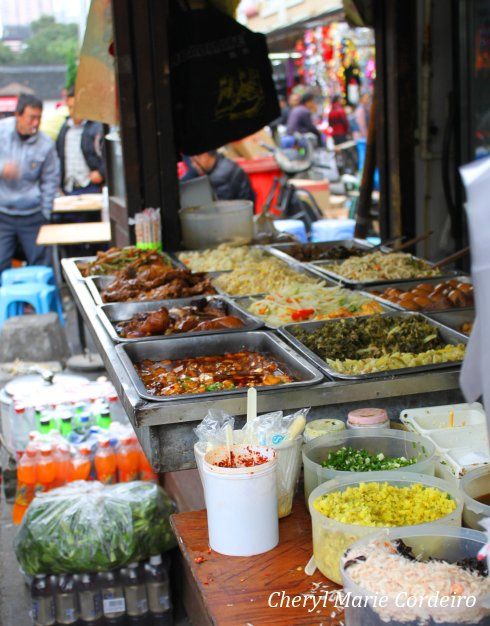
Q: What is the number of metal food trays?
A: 12